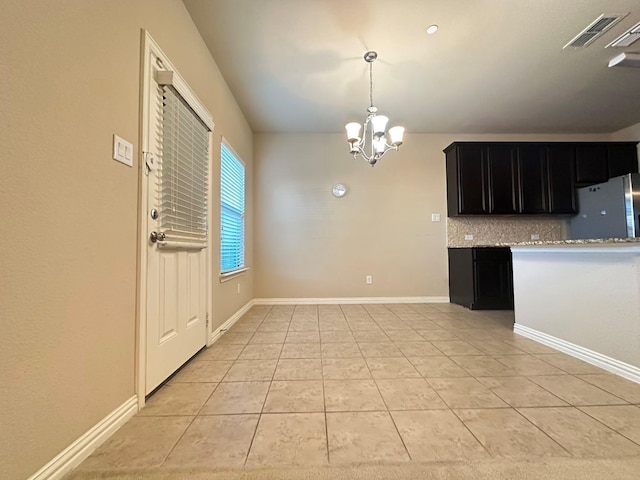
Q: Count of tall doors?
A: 1